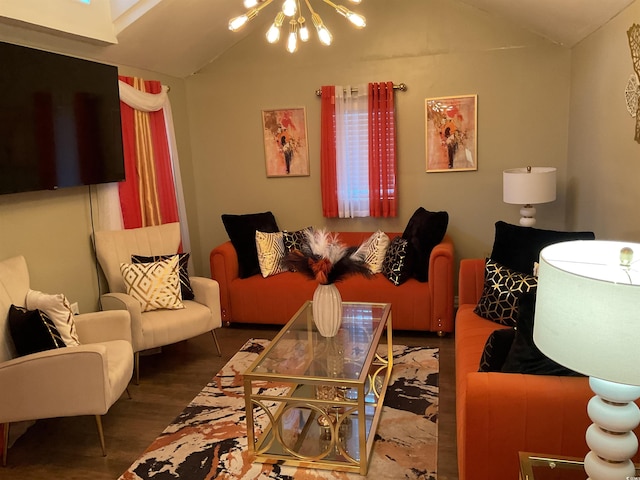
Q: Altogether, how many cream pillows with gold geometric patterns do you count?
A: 4